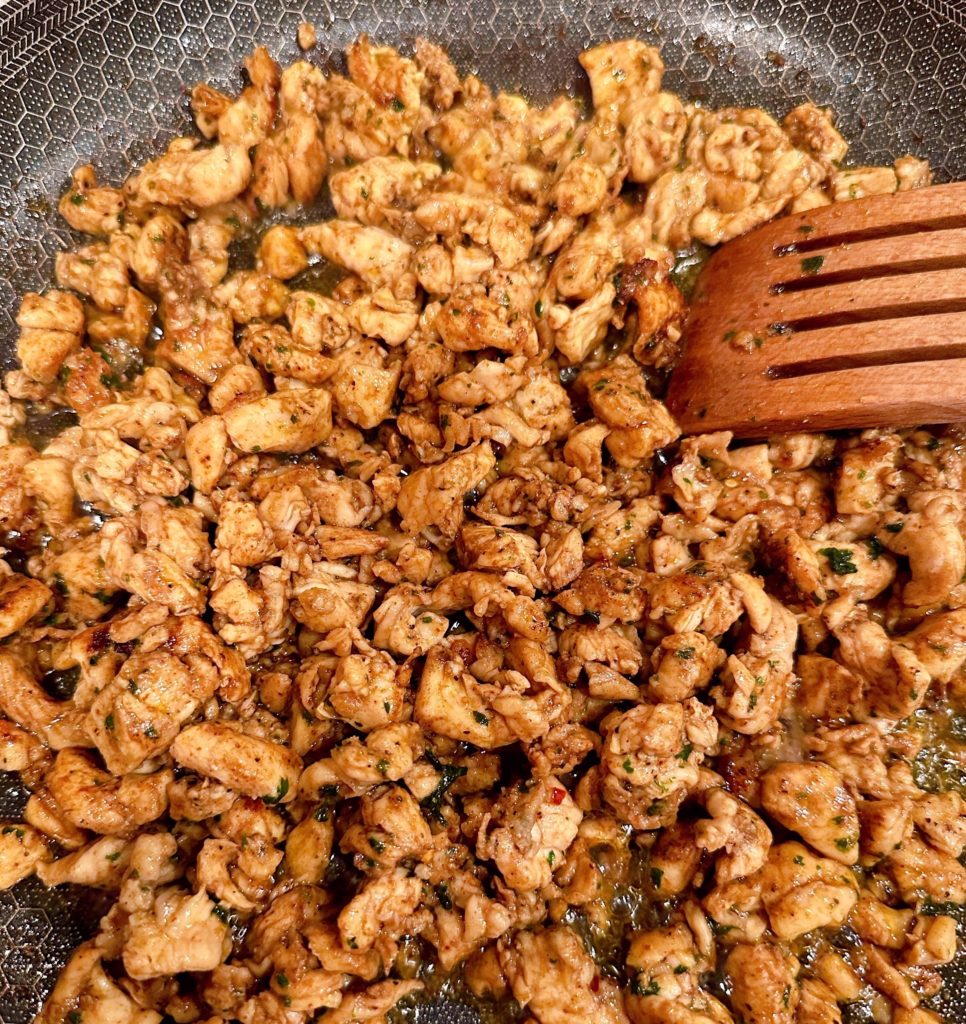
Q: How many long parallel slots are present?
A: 4